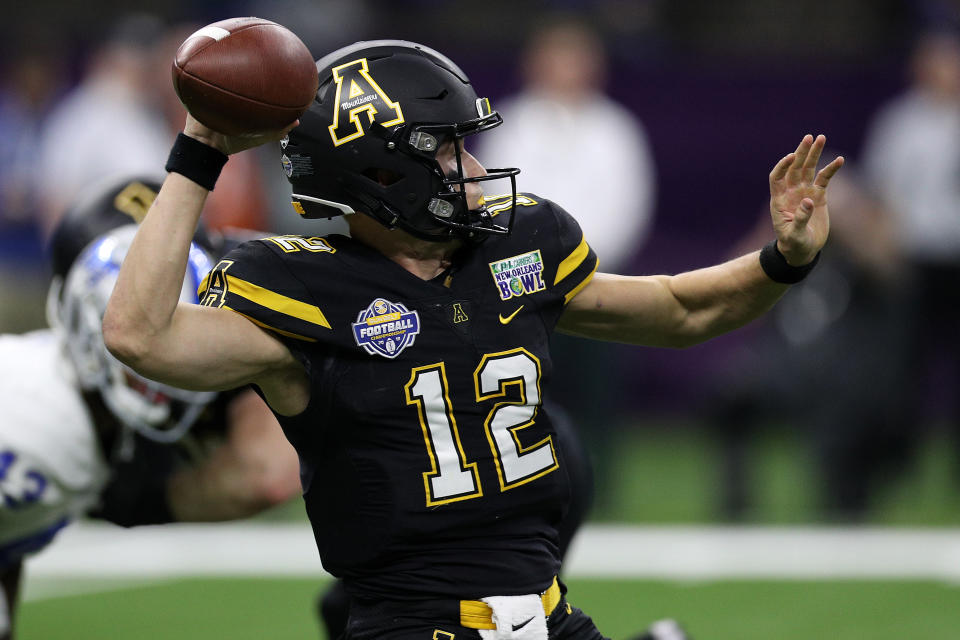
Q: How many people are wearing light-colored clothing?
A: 4